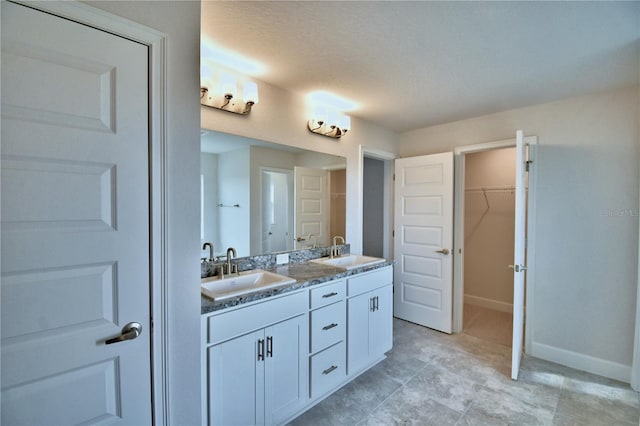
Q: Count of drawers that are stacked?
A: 3